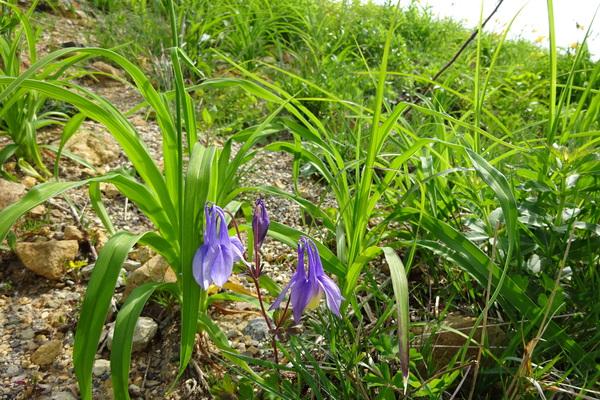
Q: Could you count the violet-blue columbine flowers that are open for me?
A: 2